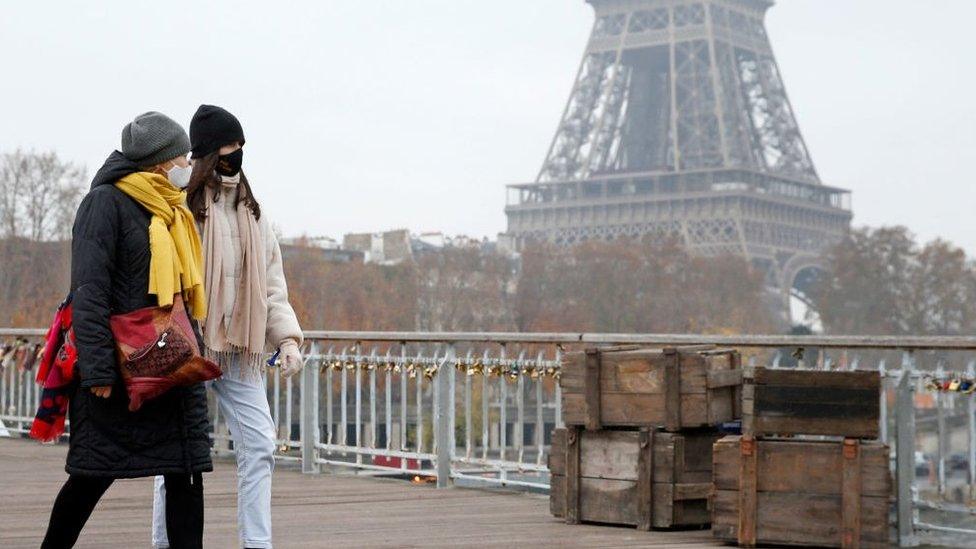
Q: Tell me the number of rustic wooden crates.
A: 4